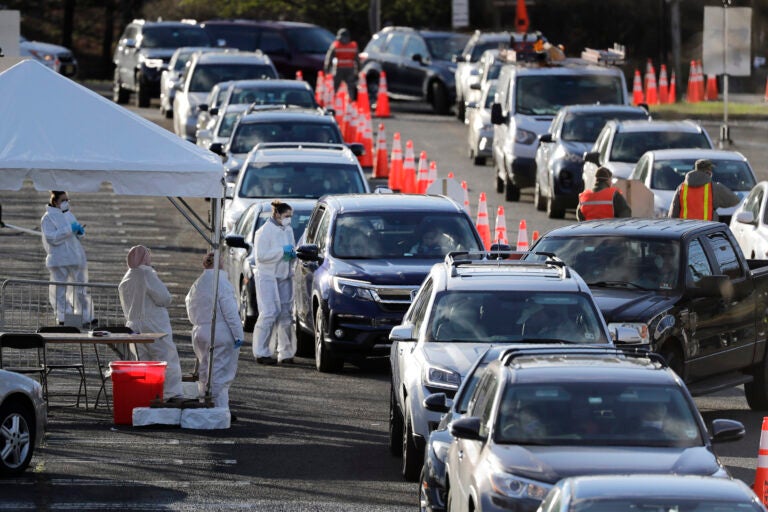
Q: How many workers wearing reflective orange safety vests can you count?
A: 3